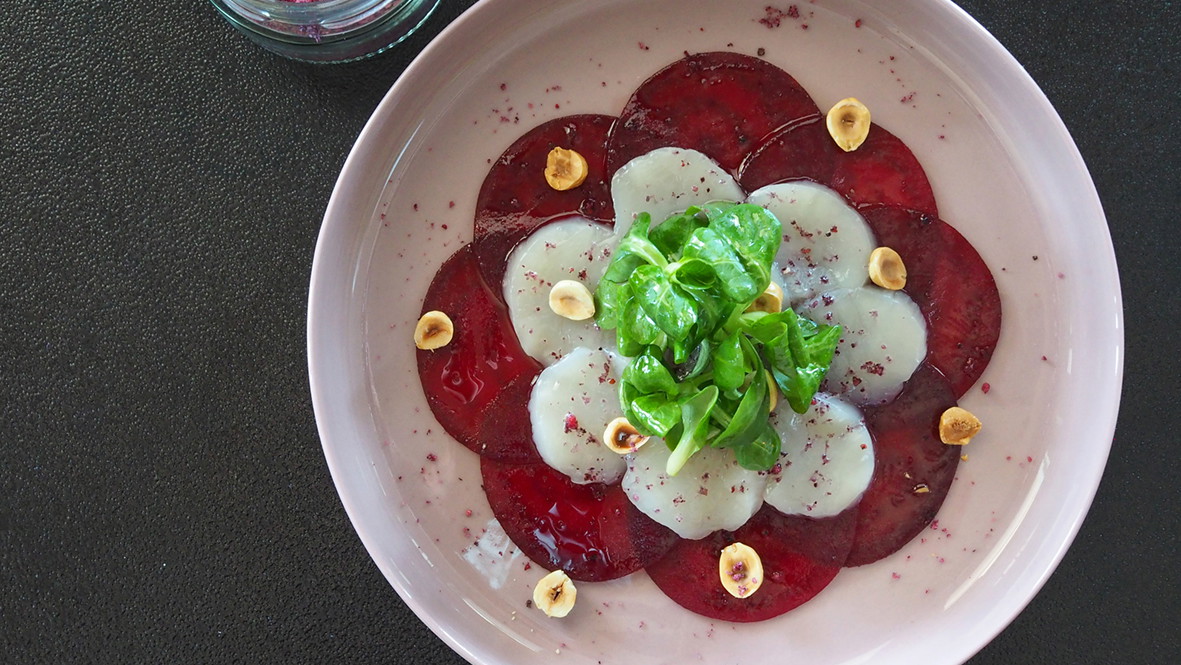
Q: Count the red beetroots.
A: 8